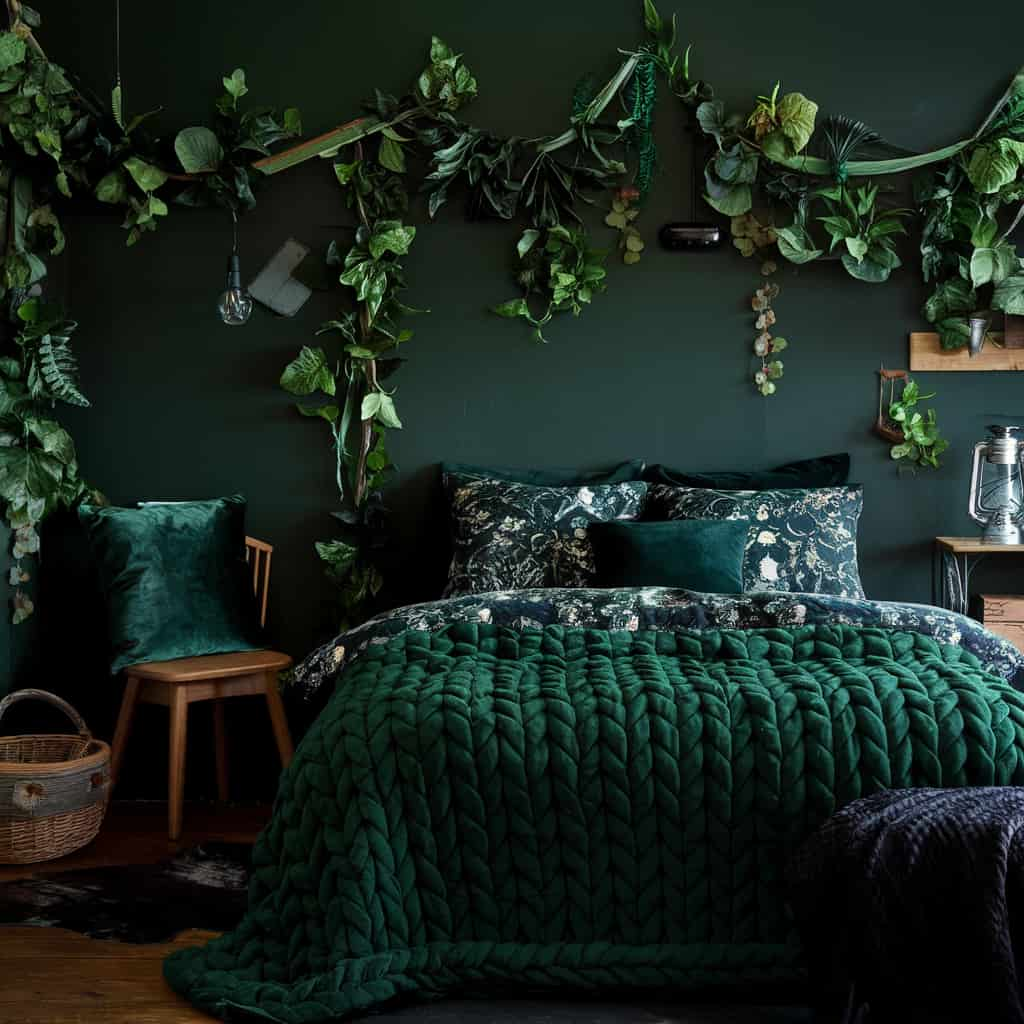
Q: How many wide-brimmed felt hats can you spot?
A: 0